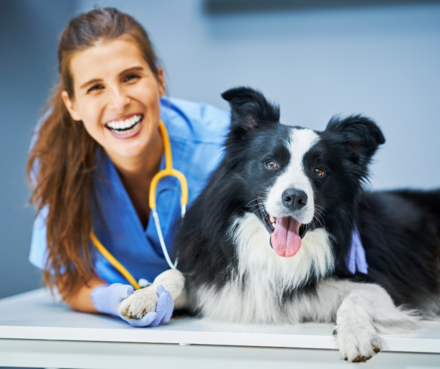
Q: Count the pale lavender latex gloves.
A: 2